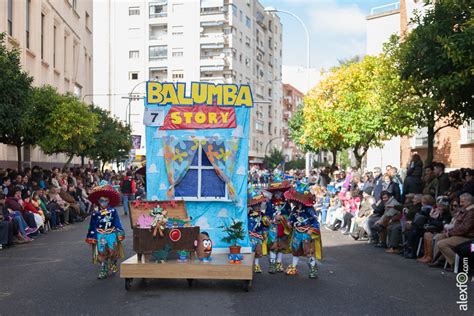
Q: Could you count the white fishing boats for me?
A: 0